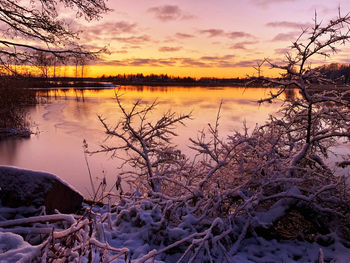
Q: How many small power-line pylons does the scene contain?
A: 0